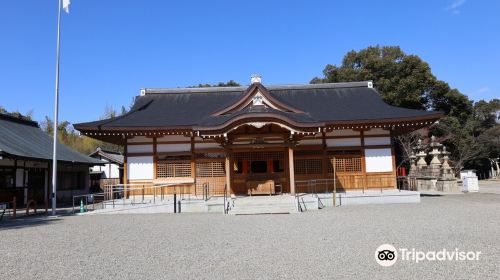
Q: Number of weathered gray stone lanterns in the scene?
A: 4